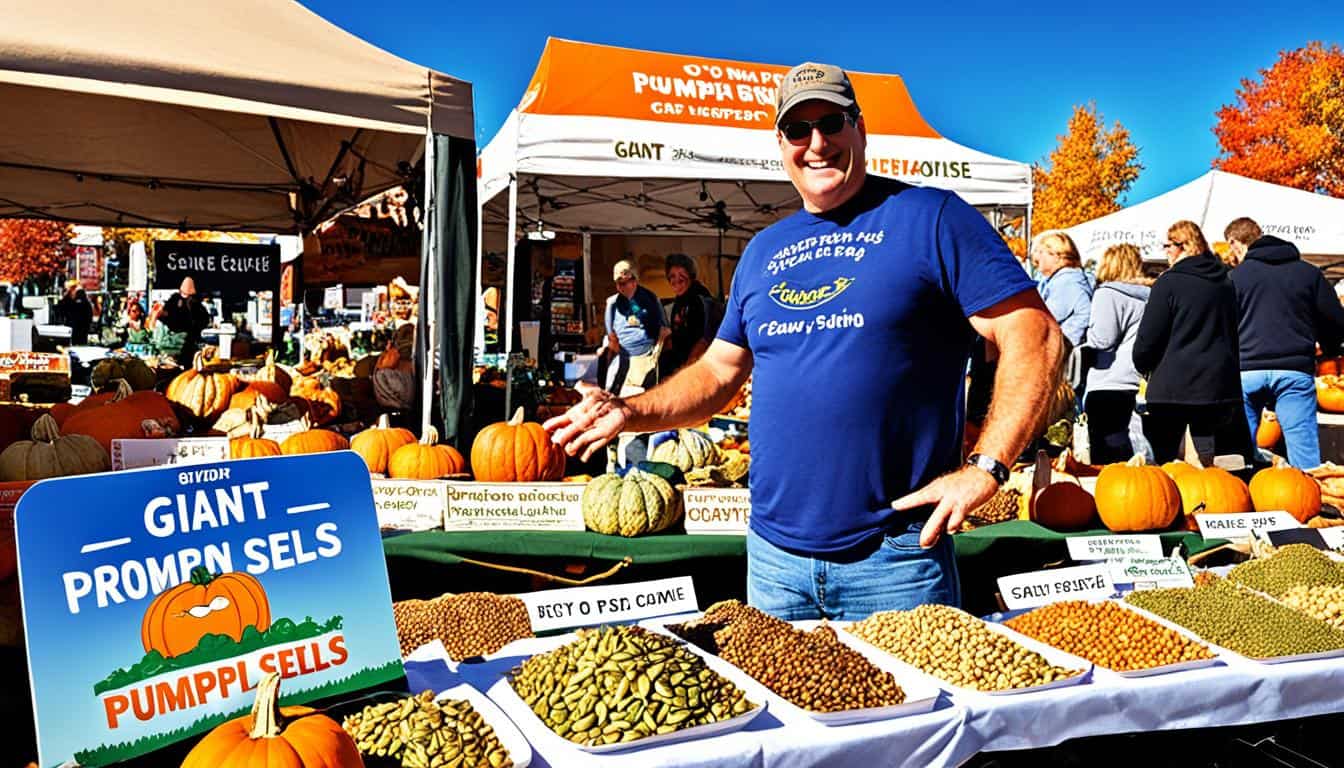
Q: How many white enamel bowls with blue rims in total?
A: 0